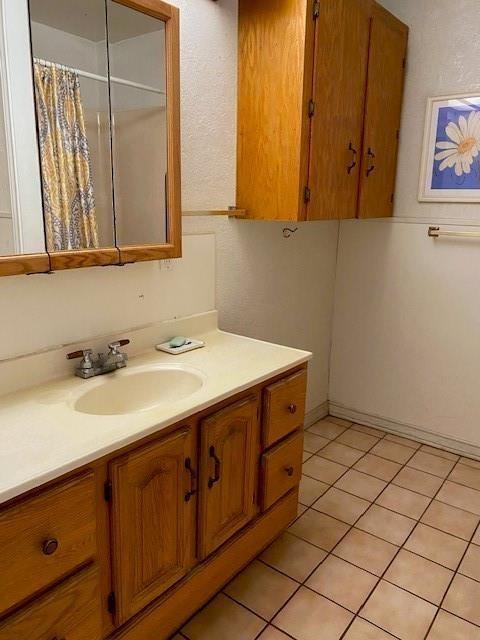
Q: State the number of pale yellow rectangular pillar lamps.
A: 0